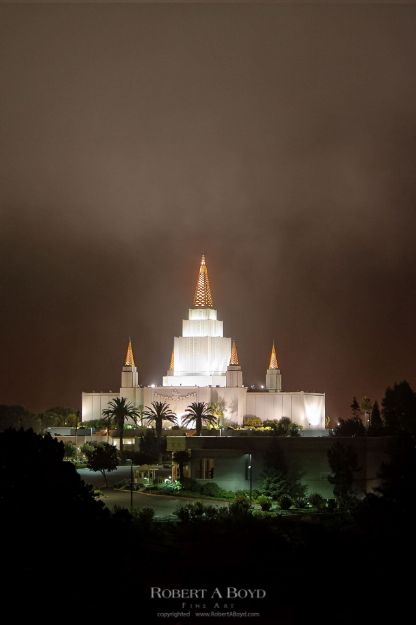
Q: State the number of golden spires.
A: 5